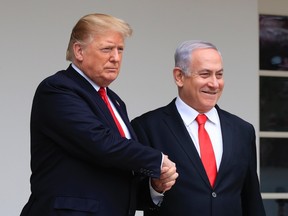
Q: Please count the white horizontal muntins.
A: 3